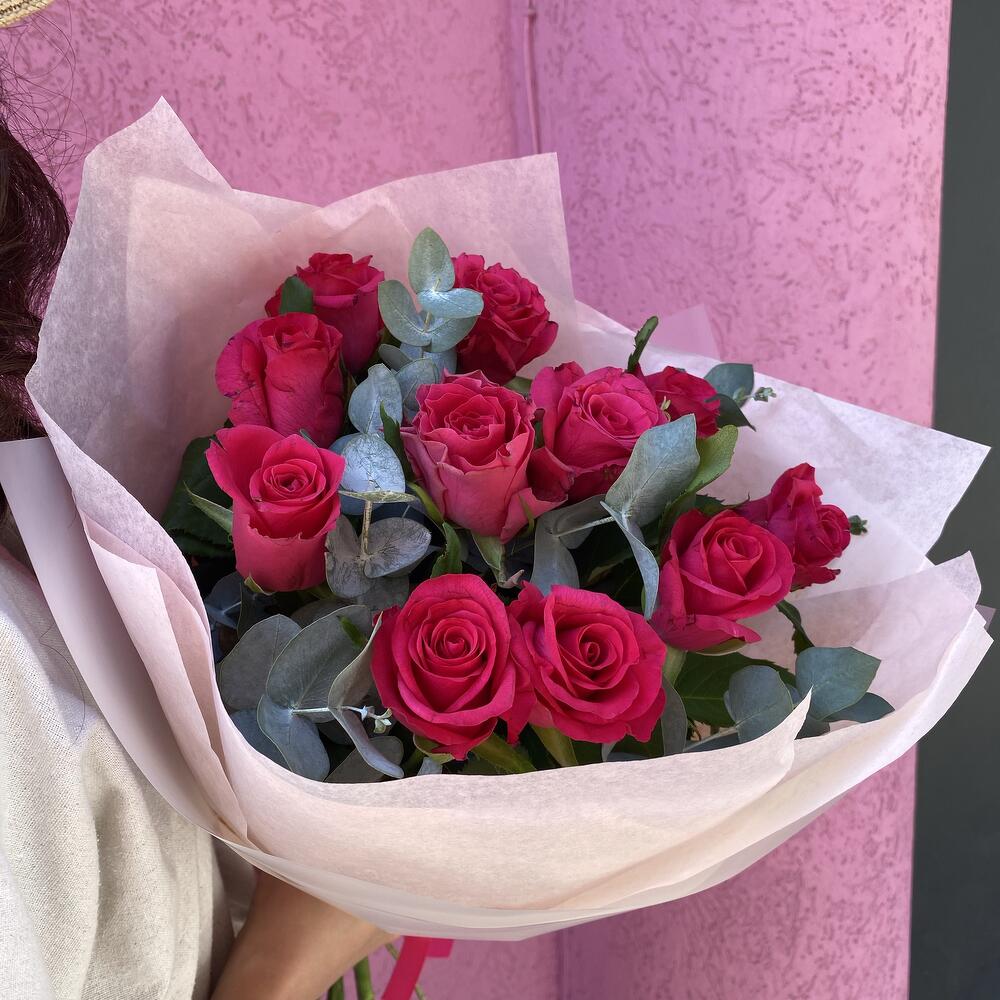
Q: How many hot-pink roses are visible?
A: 11